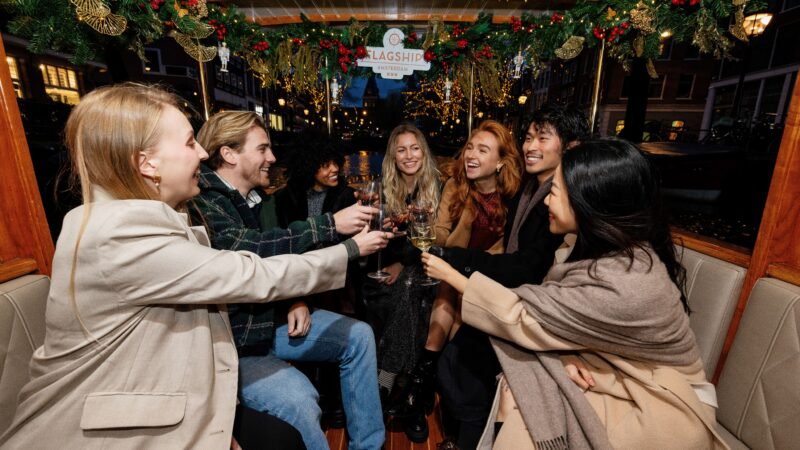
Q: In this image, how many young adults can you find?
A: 7